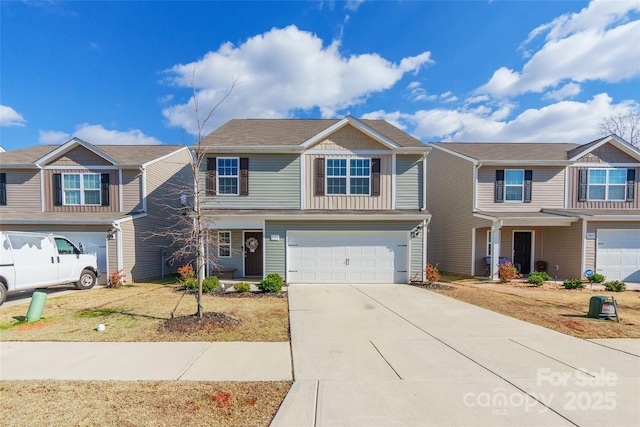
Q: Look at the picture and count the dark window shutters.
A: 11